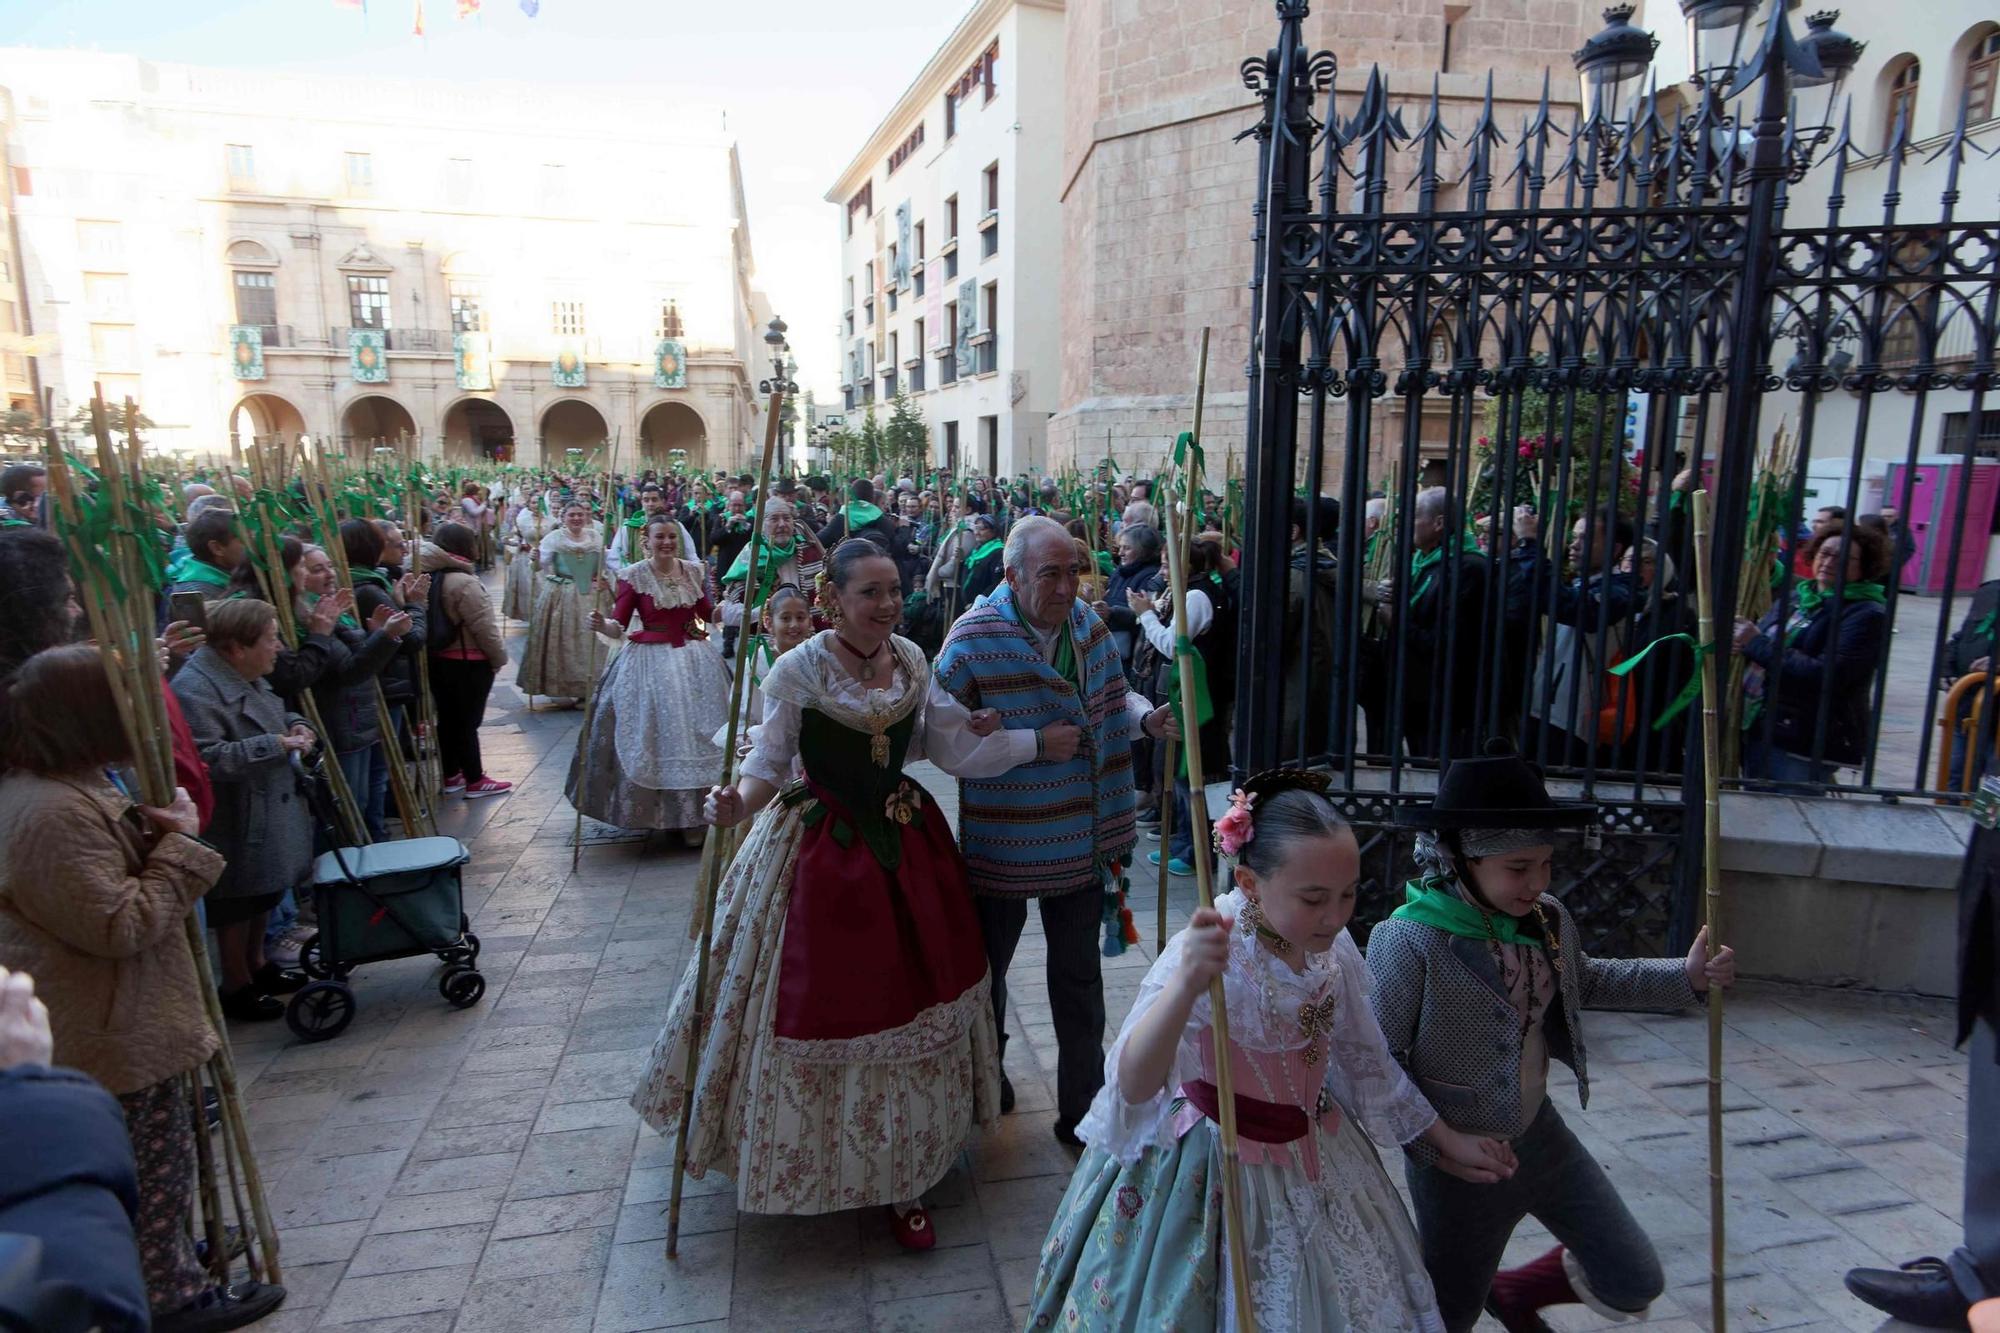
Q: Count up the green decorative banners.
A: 5